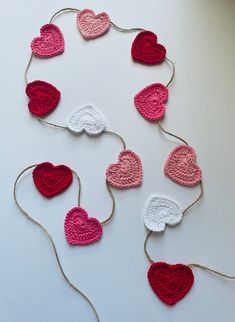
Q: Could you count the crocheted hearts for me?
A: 12